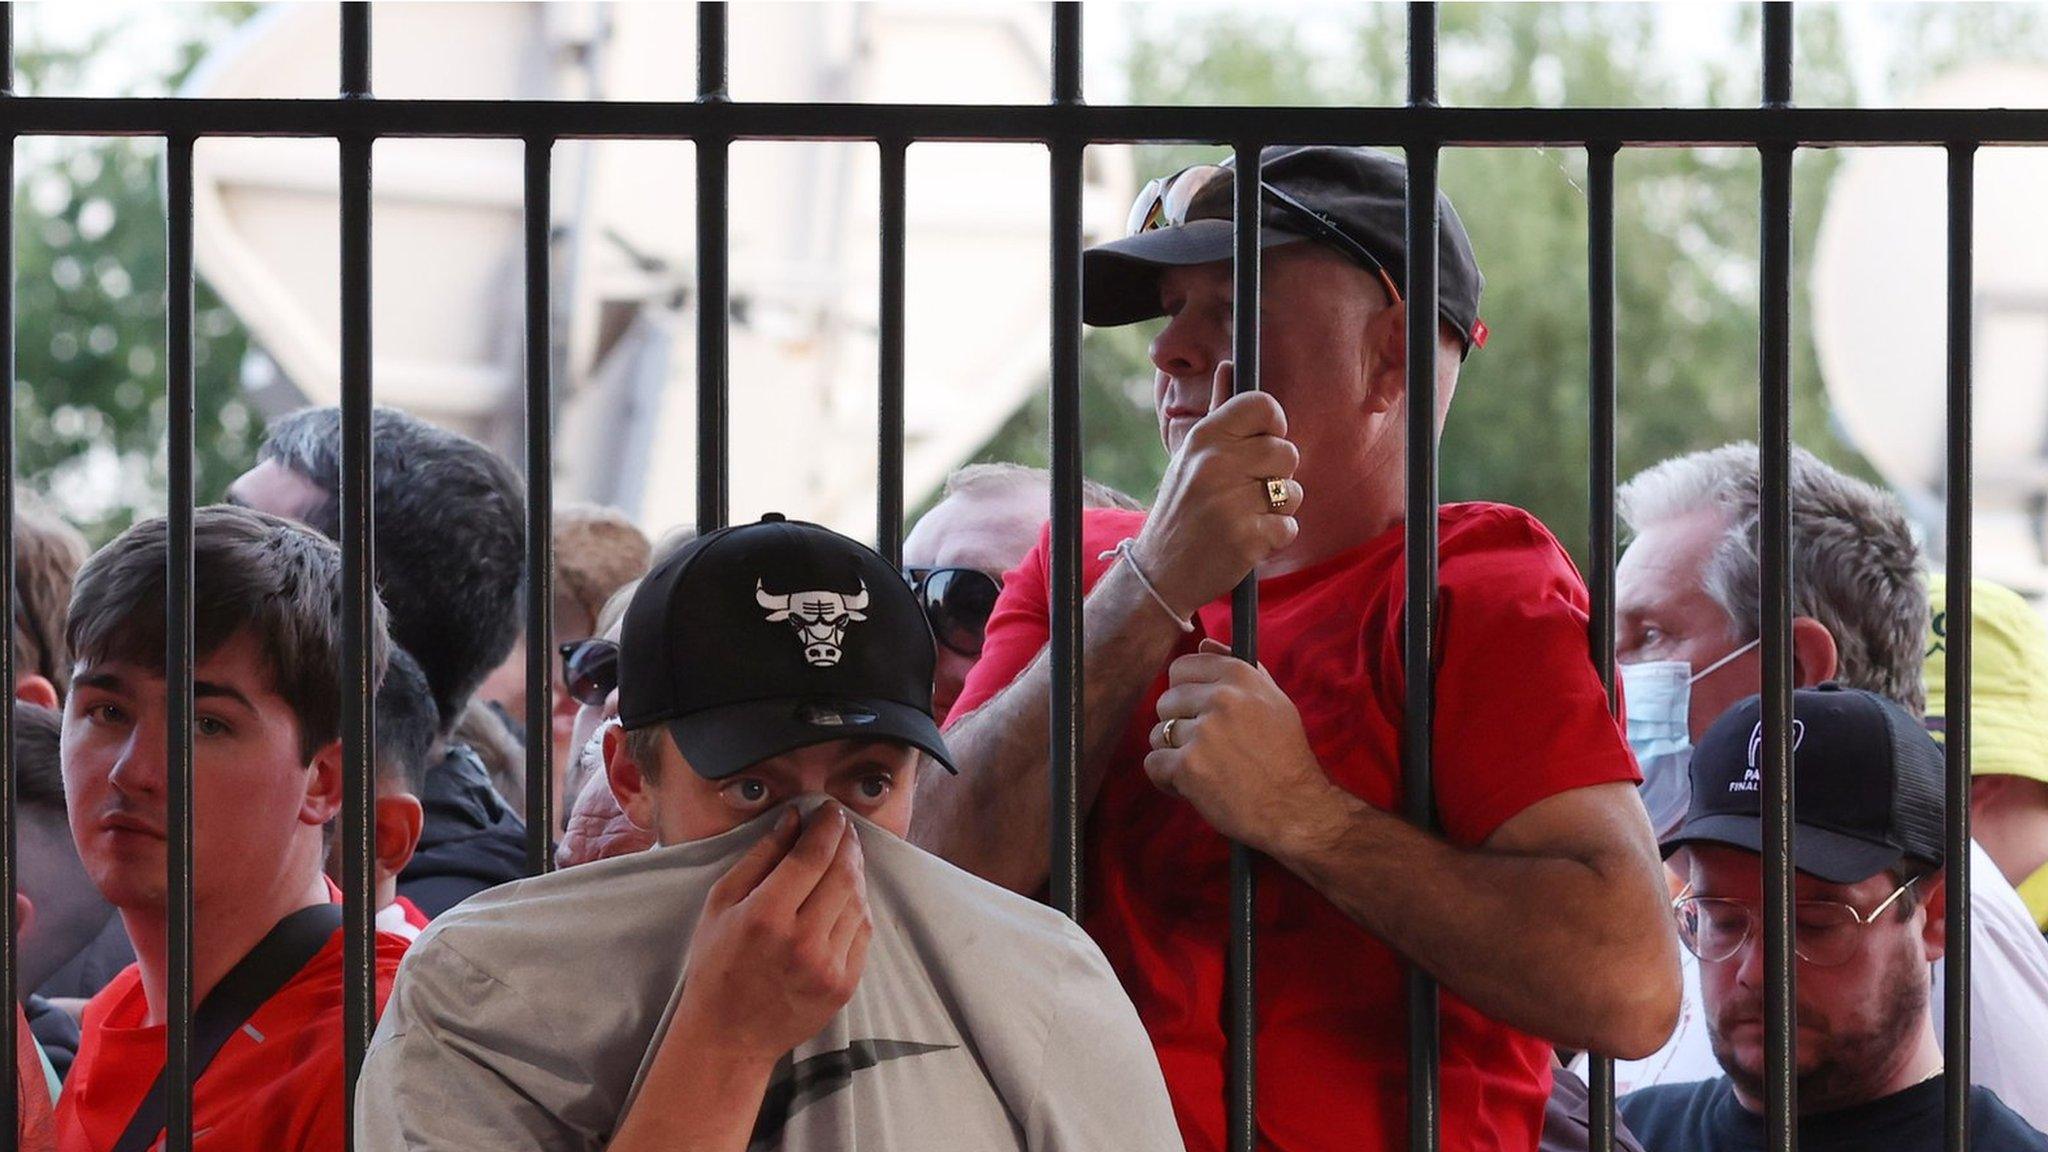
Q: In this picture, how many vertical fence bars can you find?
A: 12